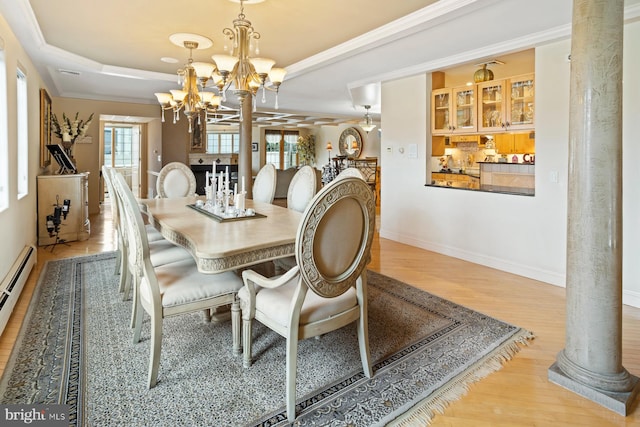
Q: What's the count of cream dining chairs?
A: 8